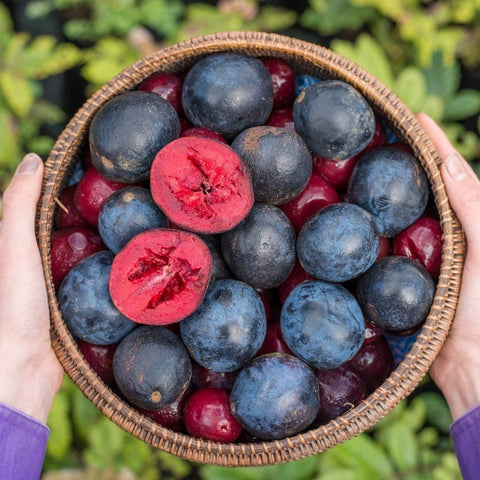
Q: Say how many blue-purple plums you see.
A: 14